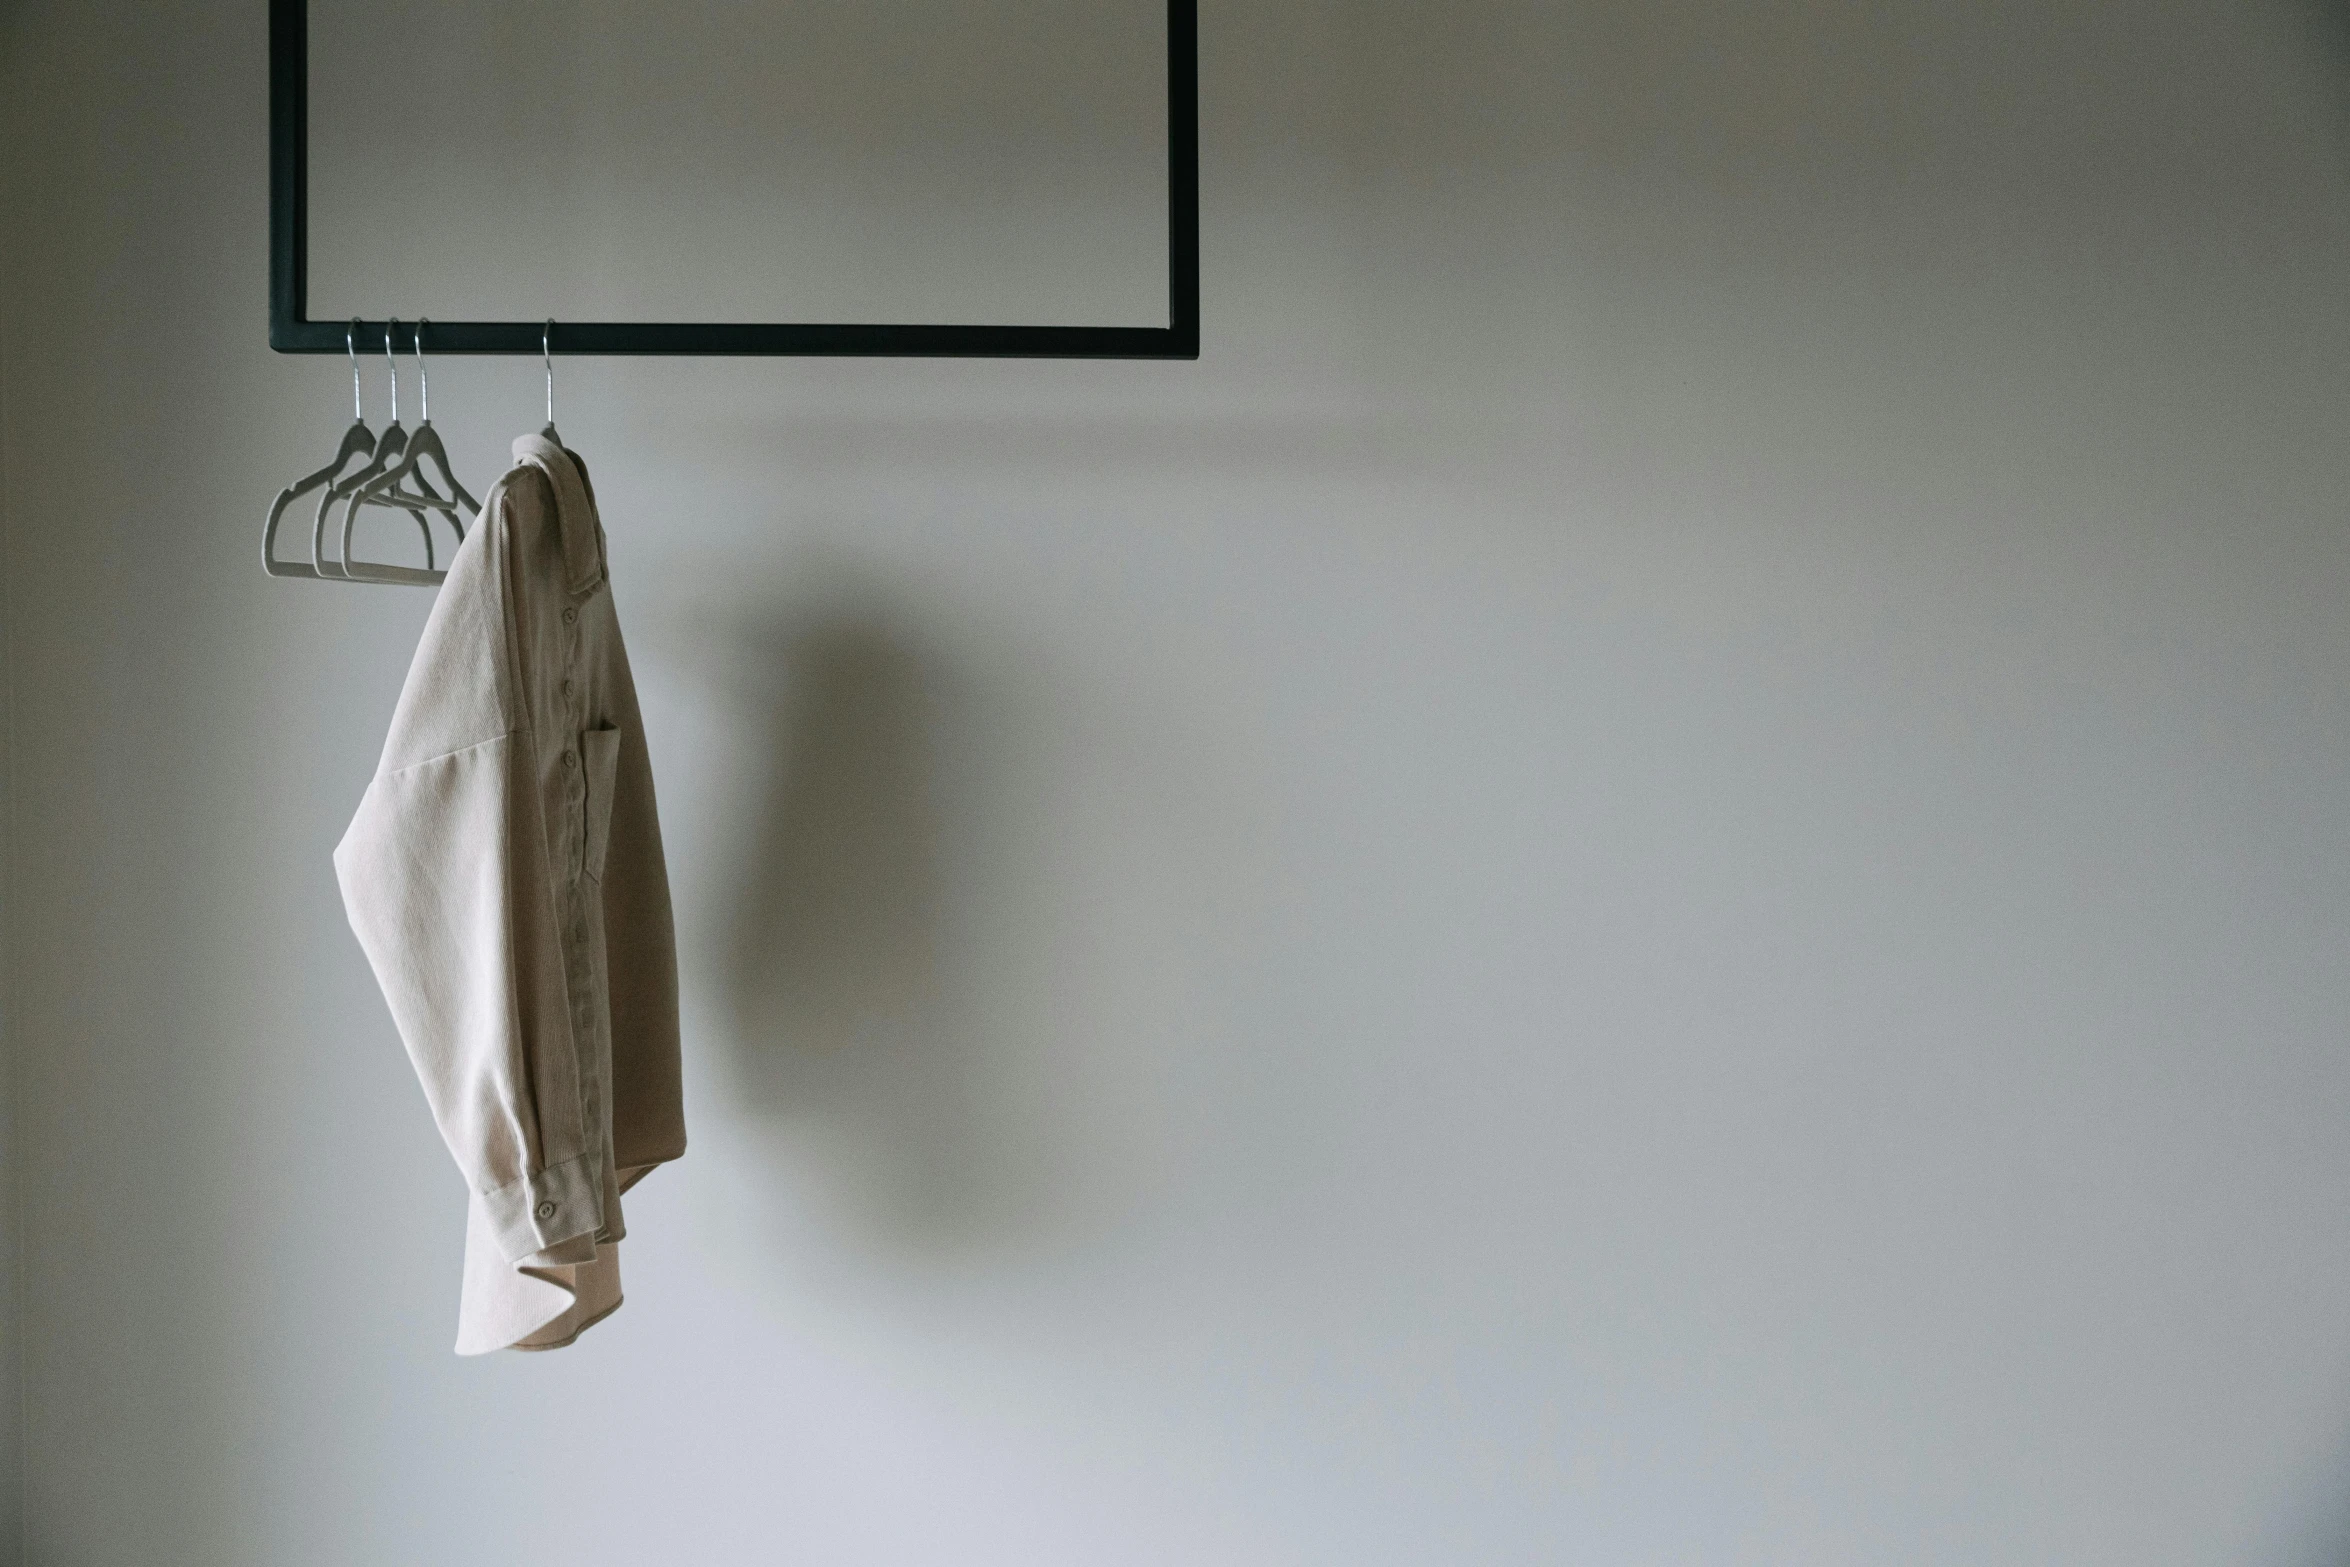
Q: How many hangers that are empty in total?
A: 3